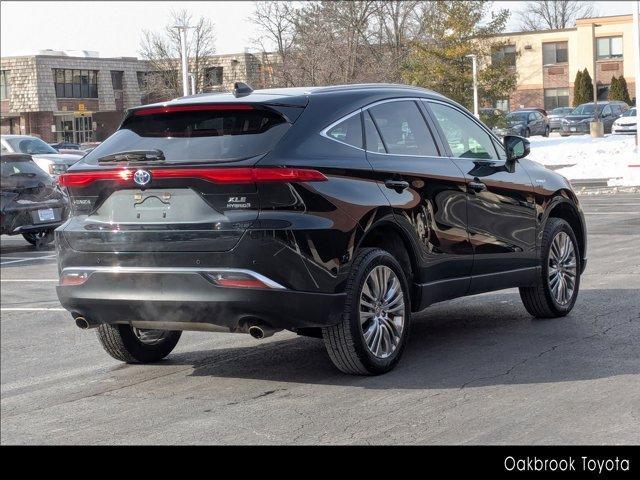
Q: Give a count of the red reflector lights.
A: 2